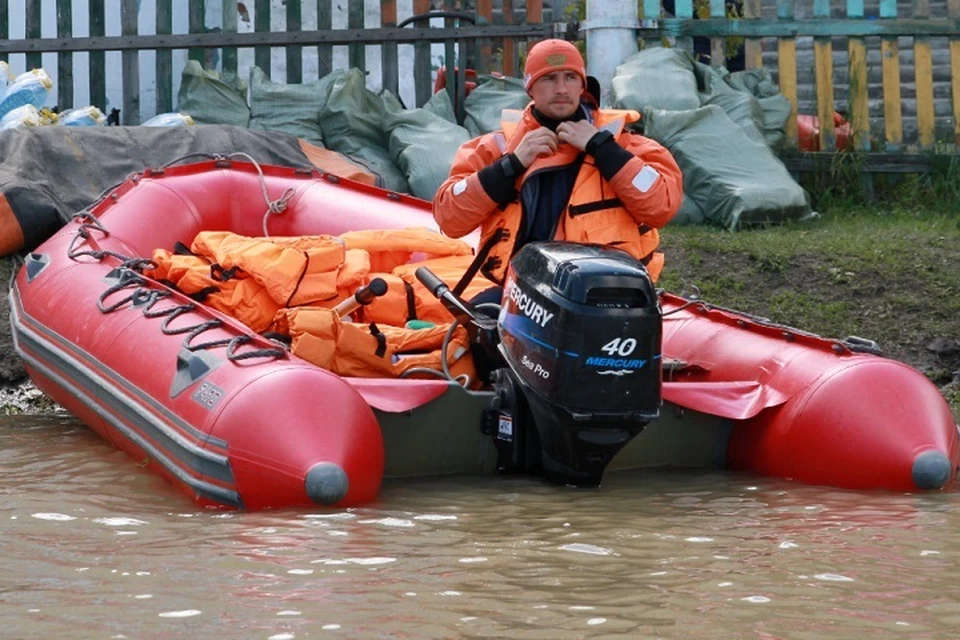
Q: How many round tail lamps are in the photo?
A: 0